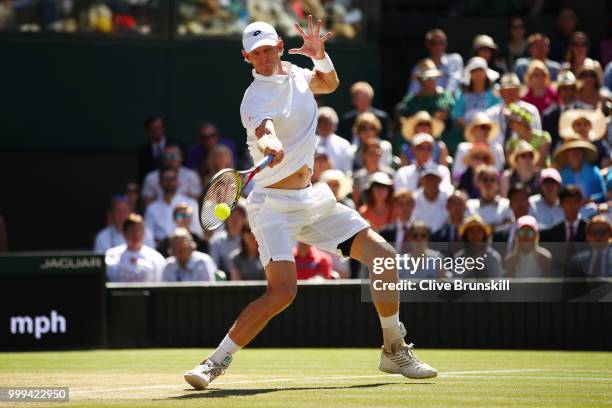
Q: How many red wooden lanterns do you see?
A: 0